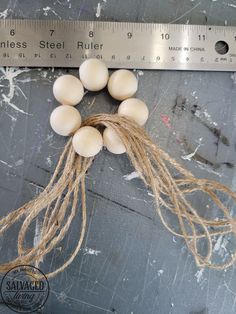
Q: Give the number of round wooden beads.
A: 7